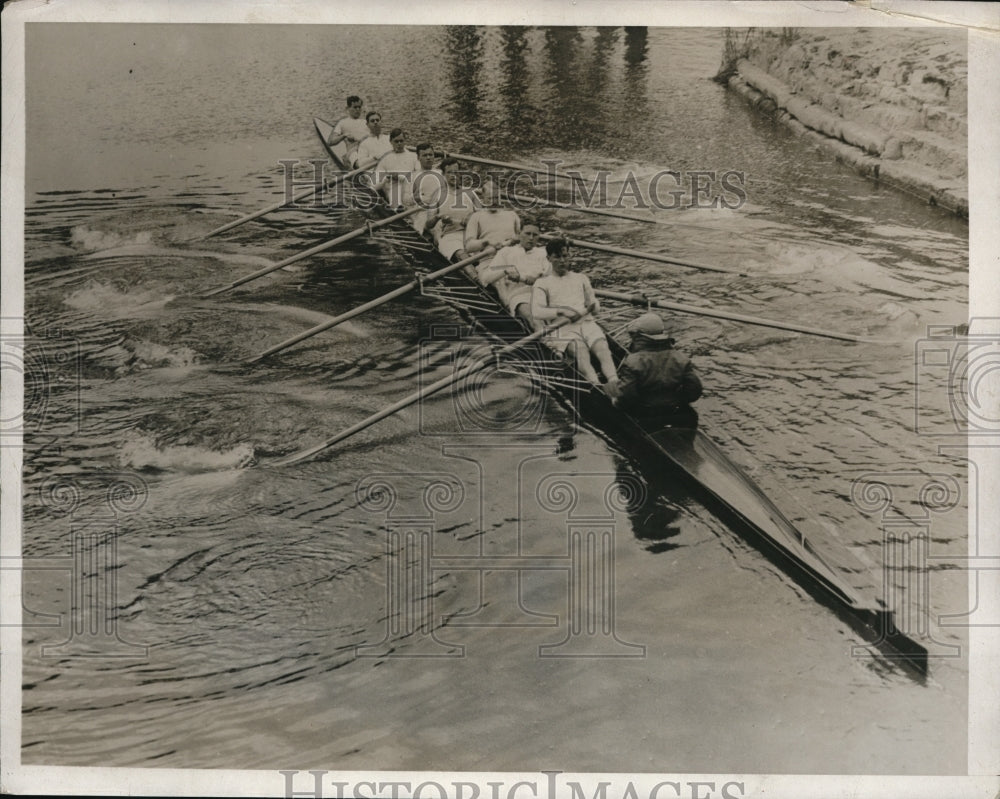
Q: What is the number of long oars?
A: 8